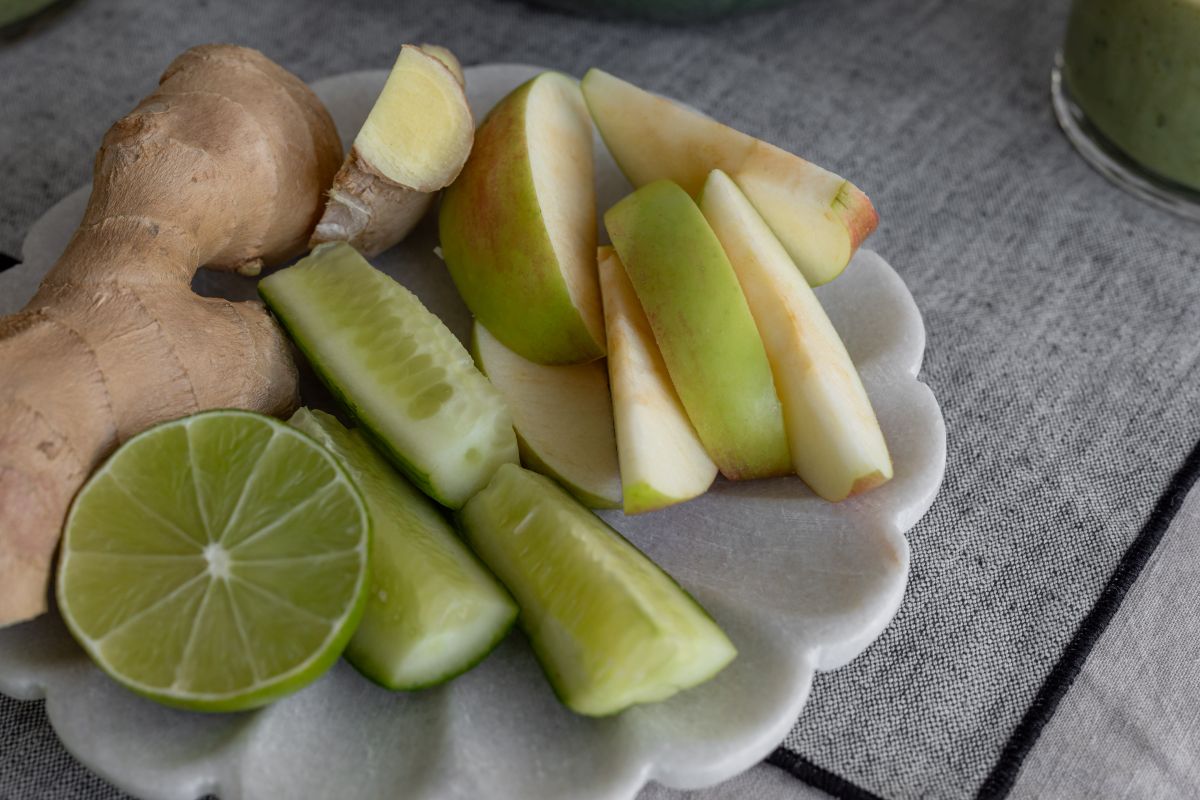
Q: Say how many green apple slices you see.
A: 6